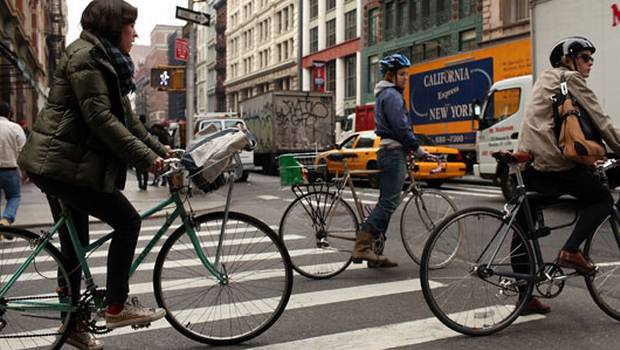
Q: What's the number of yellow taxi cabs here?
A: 1